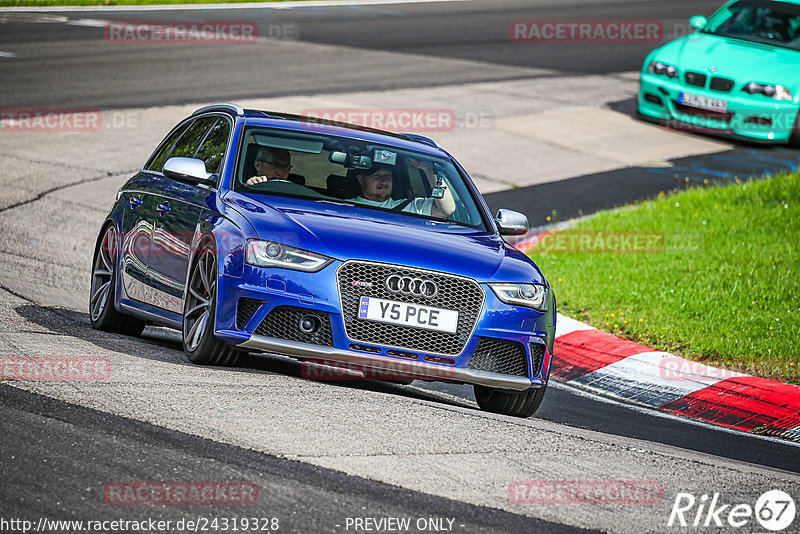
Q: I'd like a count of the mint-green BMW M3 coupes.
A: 1